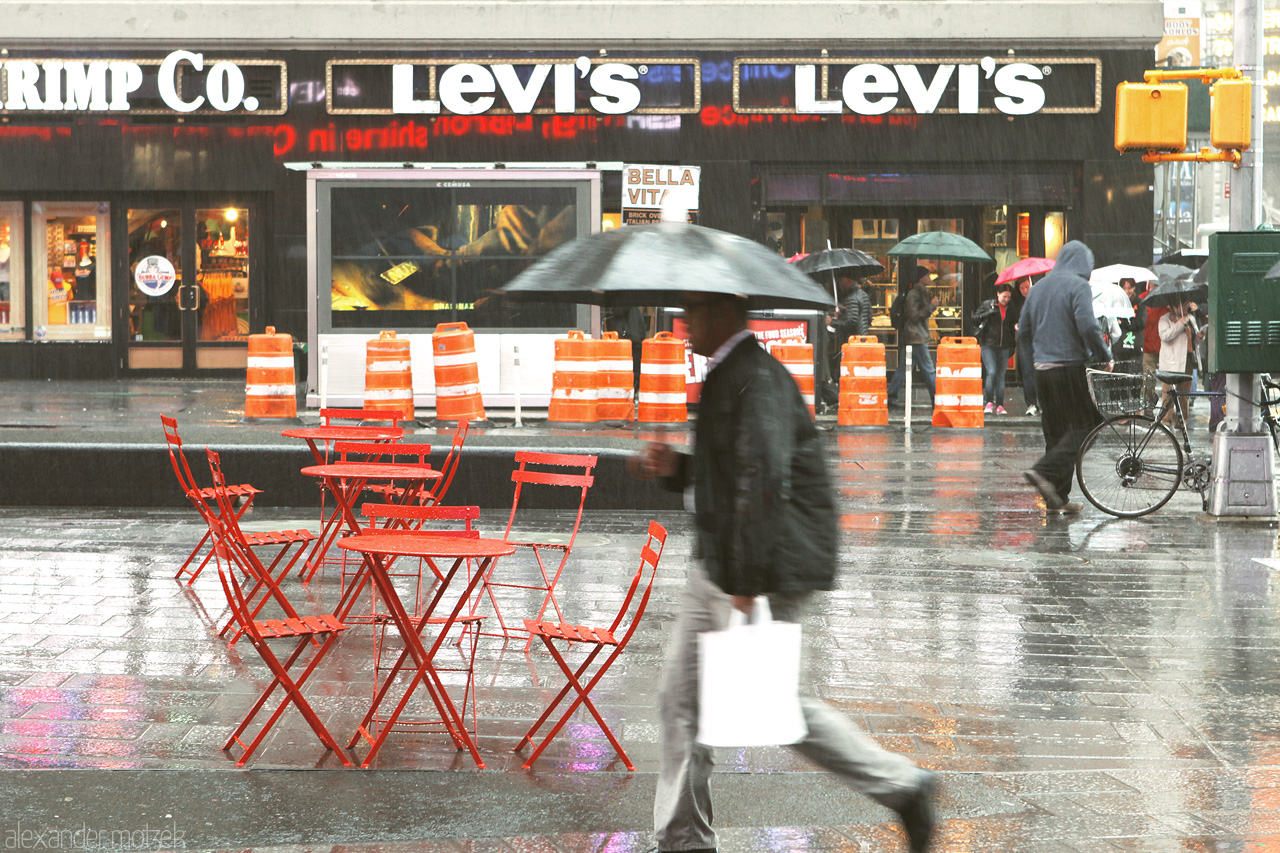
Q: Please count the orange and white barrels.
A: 9